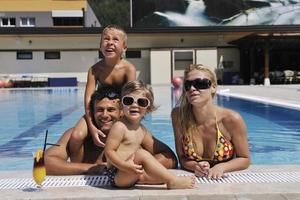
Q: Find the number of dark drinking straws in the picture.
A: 2